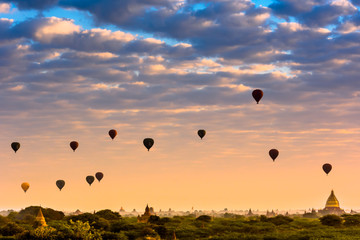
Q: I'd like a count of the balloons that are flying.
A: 12